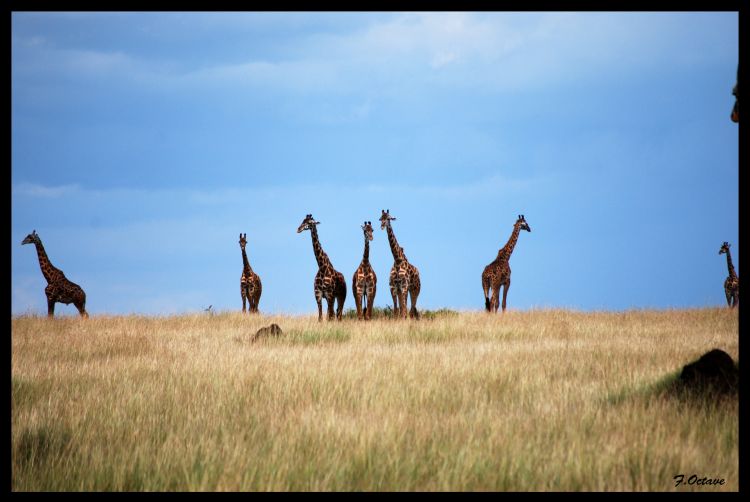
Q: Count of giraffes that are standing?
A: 7